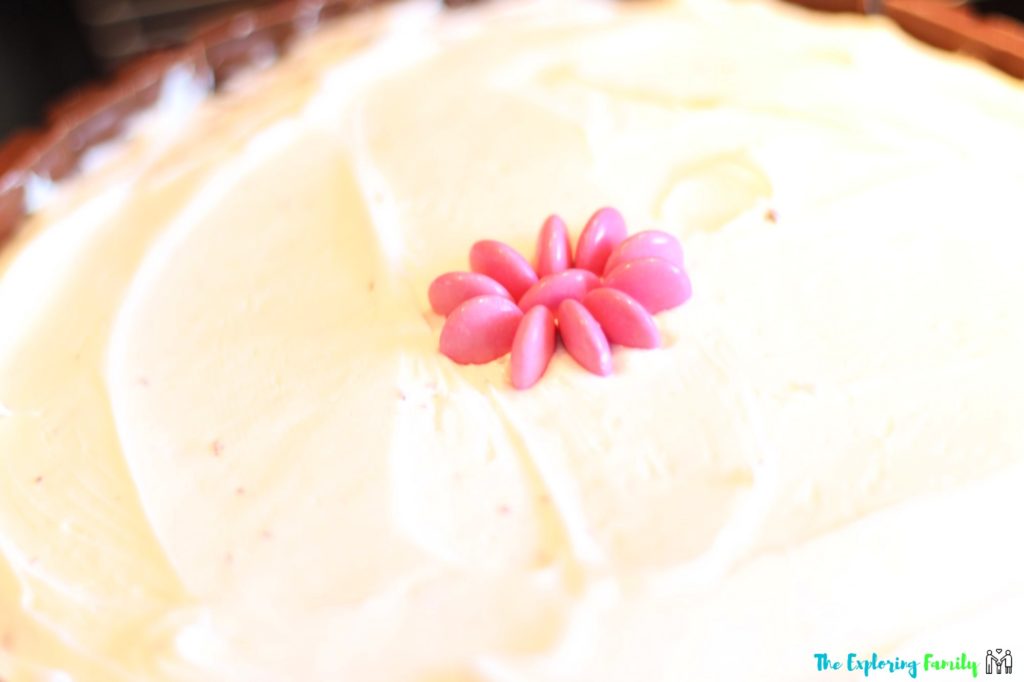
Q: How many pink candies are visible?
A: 11